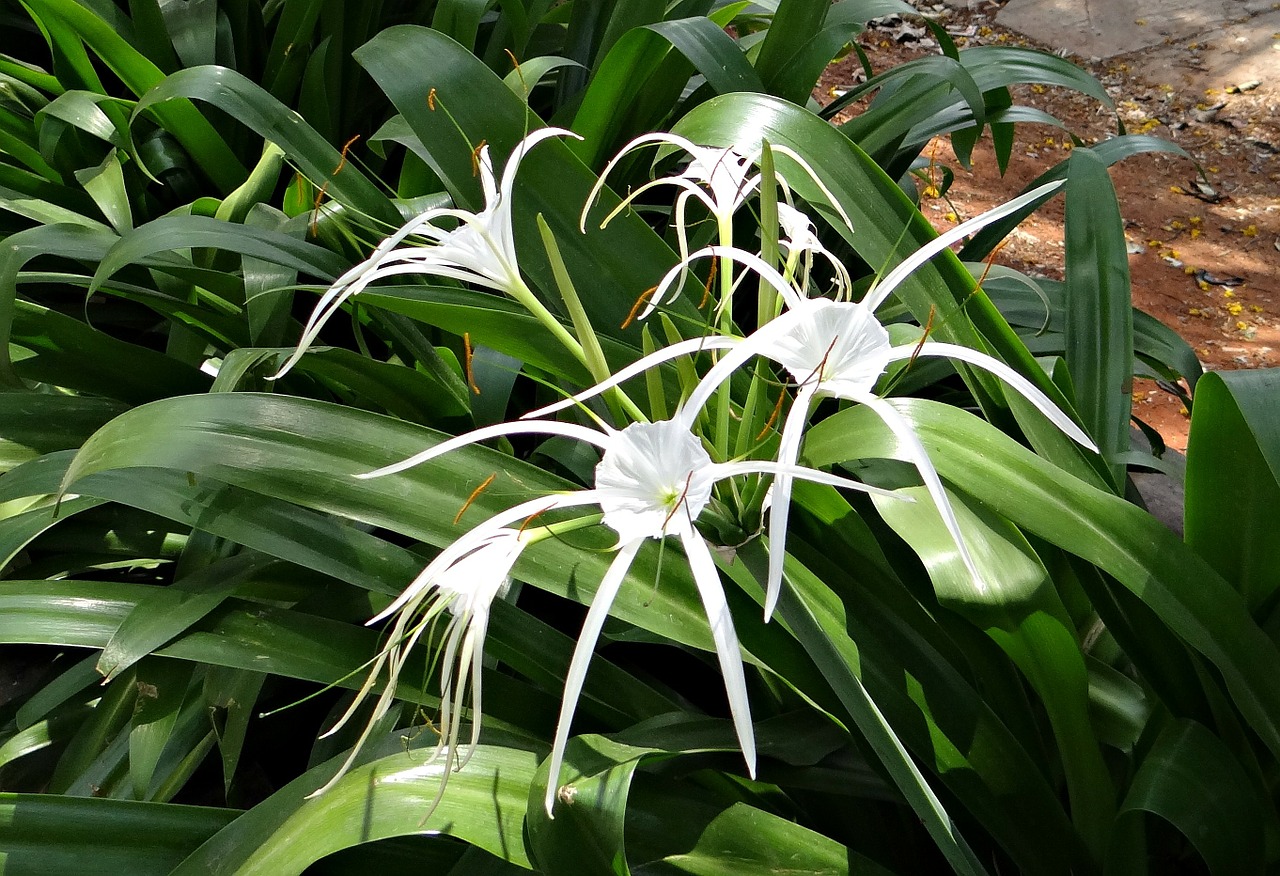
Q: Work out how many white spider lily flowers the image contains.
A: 6